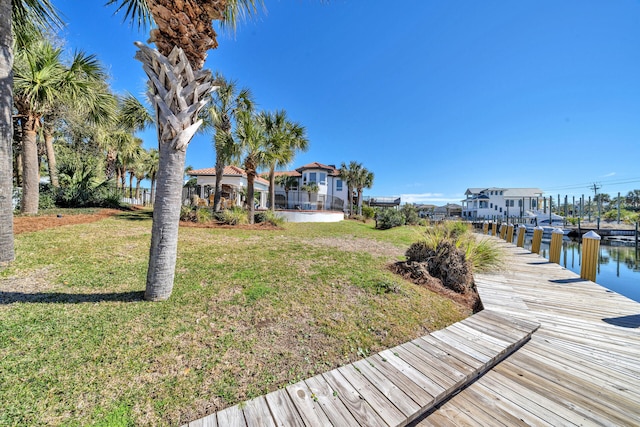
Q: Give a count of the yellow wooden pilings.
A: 8